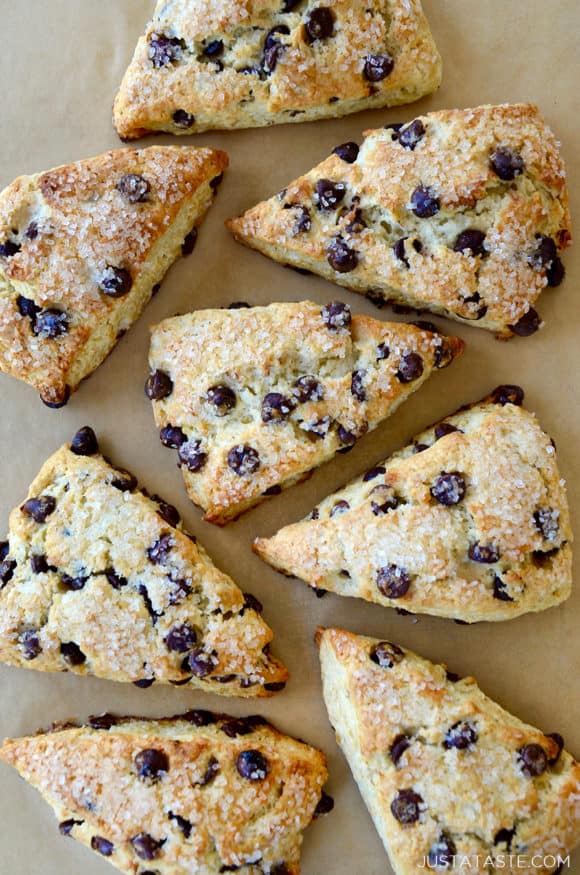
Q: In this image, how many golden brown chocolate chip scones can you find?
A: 8